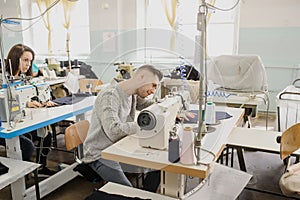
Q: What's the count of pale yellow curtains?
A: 4